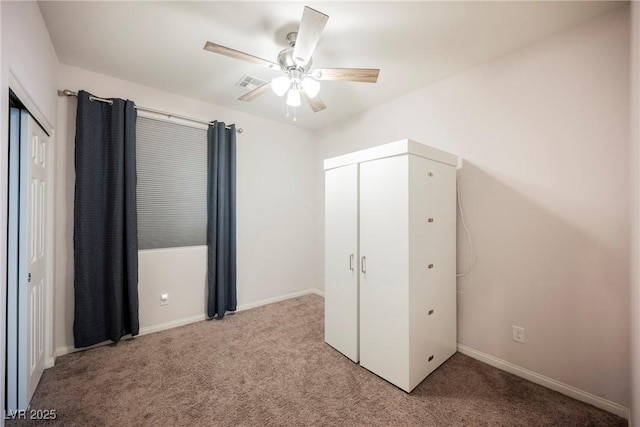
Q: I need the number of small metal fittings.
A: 5